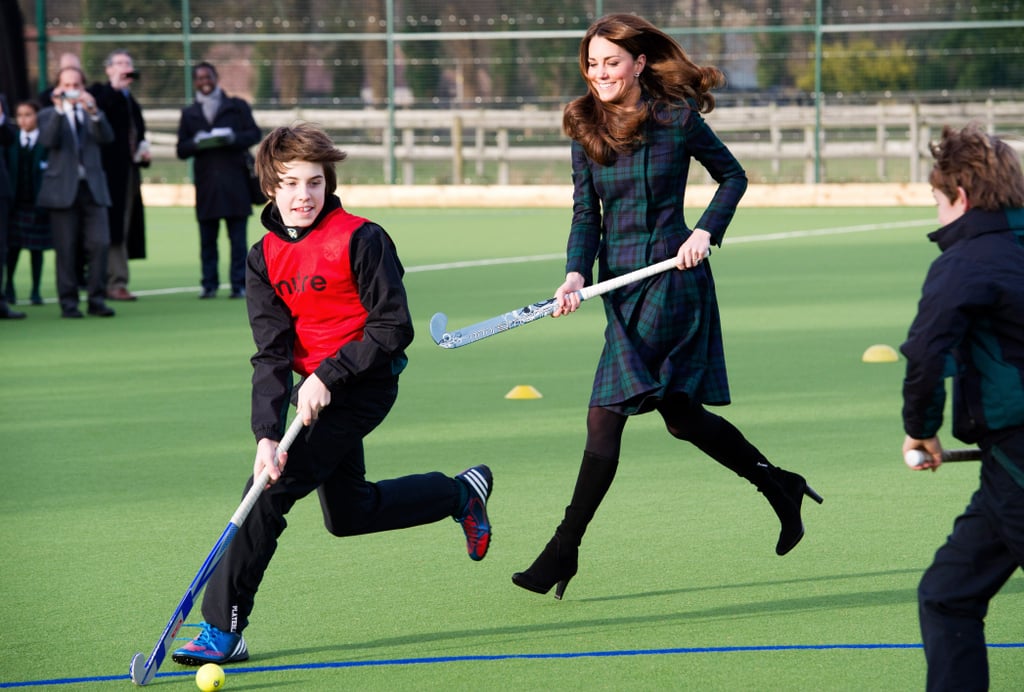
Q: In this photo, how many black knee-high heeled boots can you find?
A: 2